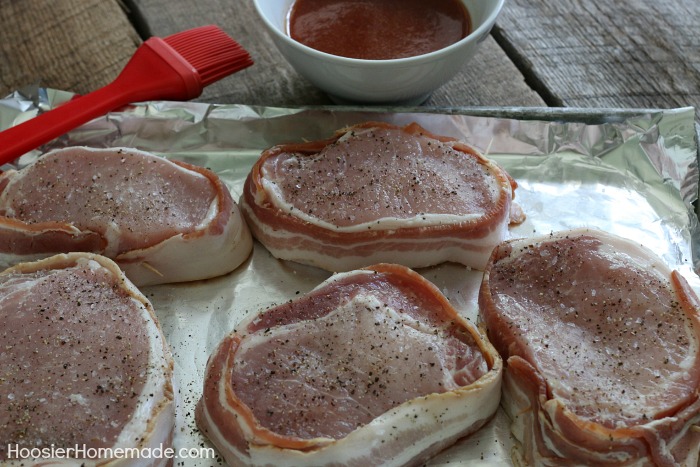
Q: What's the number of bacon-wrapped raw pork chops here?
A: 5